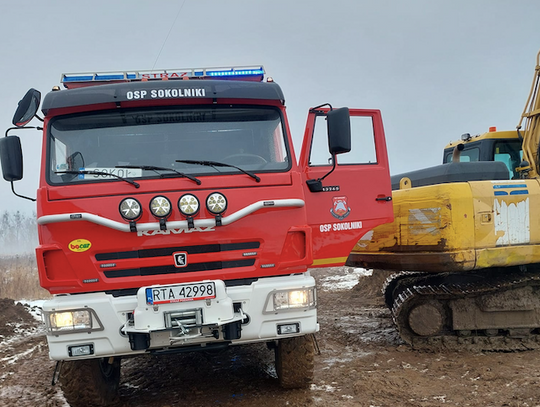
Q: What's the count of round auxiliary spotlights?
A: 4